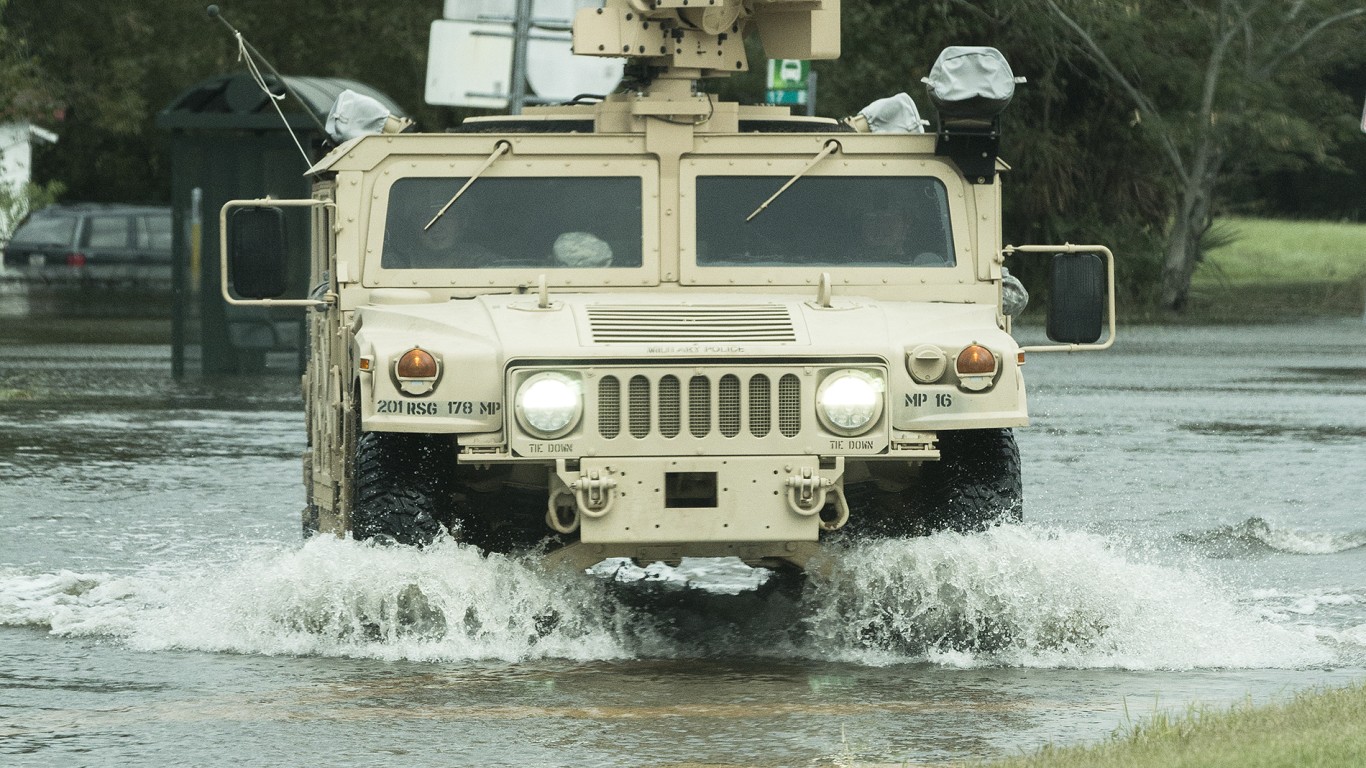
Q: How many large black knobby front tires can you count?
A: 2